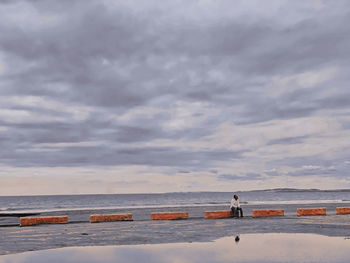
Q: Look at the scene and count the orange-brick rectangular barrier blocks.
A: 7